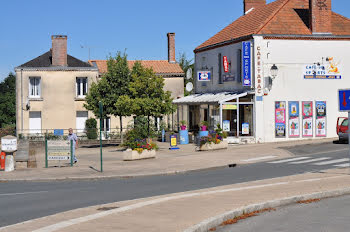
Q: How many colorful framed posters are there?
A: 4